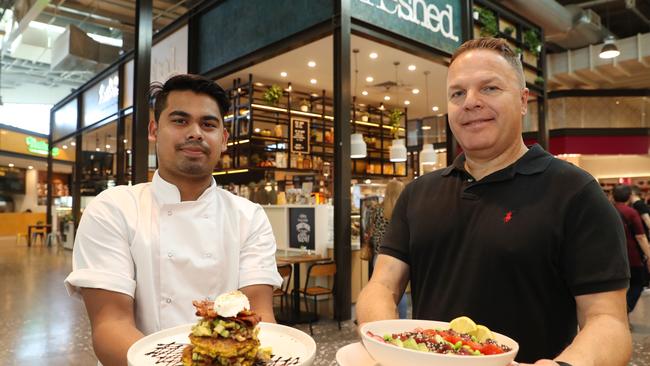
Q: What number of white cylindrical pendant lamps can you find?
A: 3